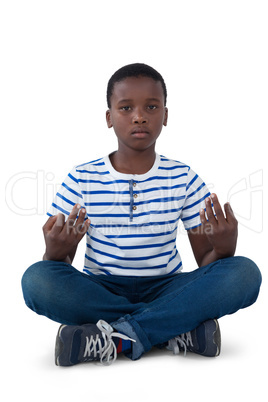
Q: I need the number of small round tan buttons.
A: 3